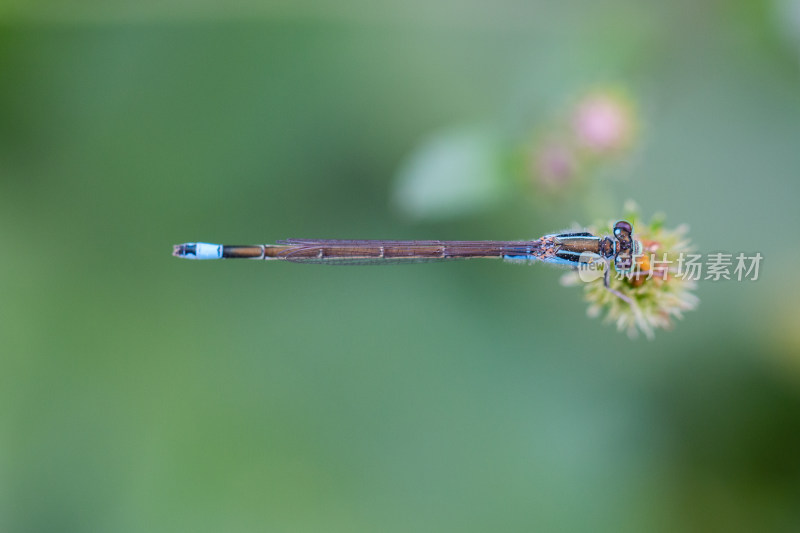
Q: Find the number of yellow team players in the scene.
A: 0